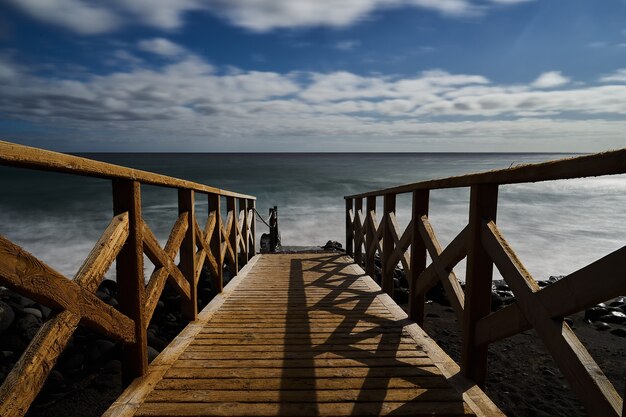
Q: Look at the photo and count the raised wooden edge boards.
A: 2